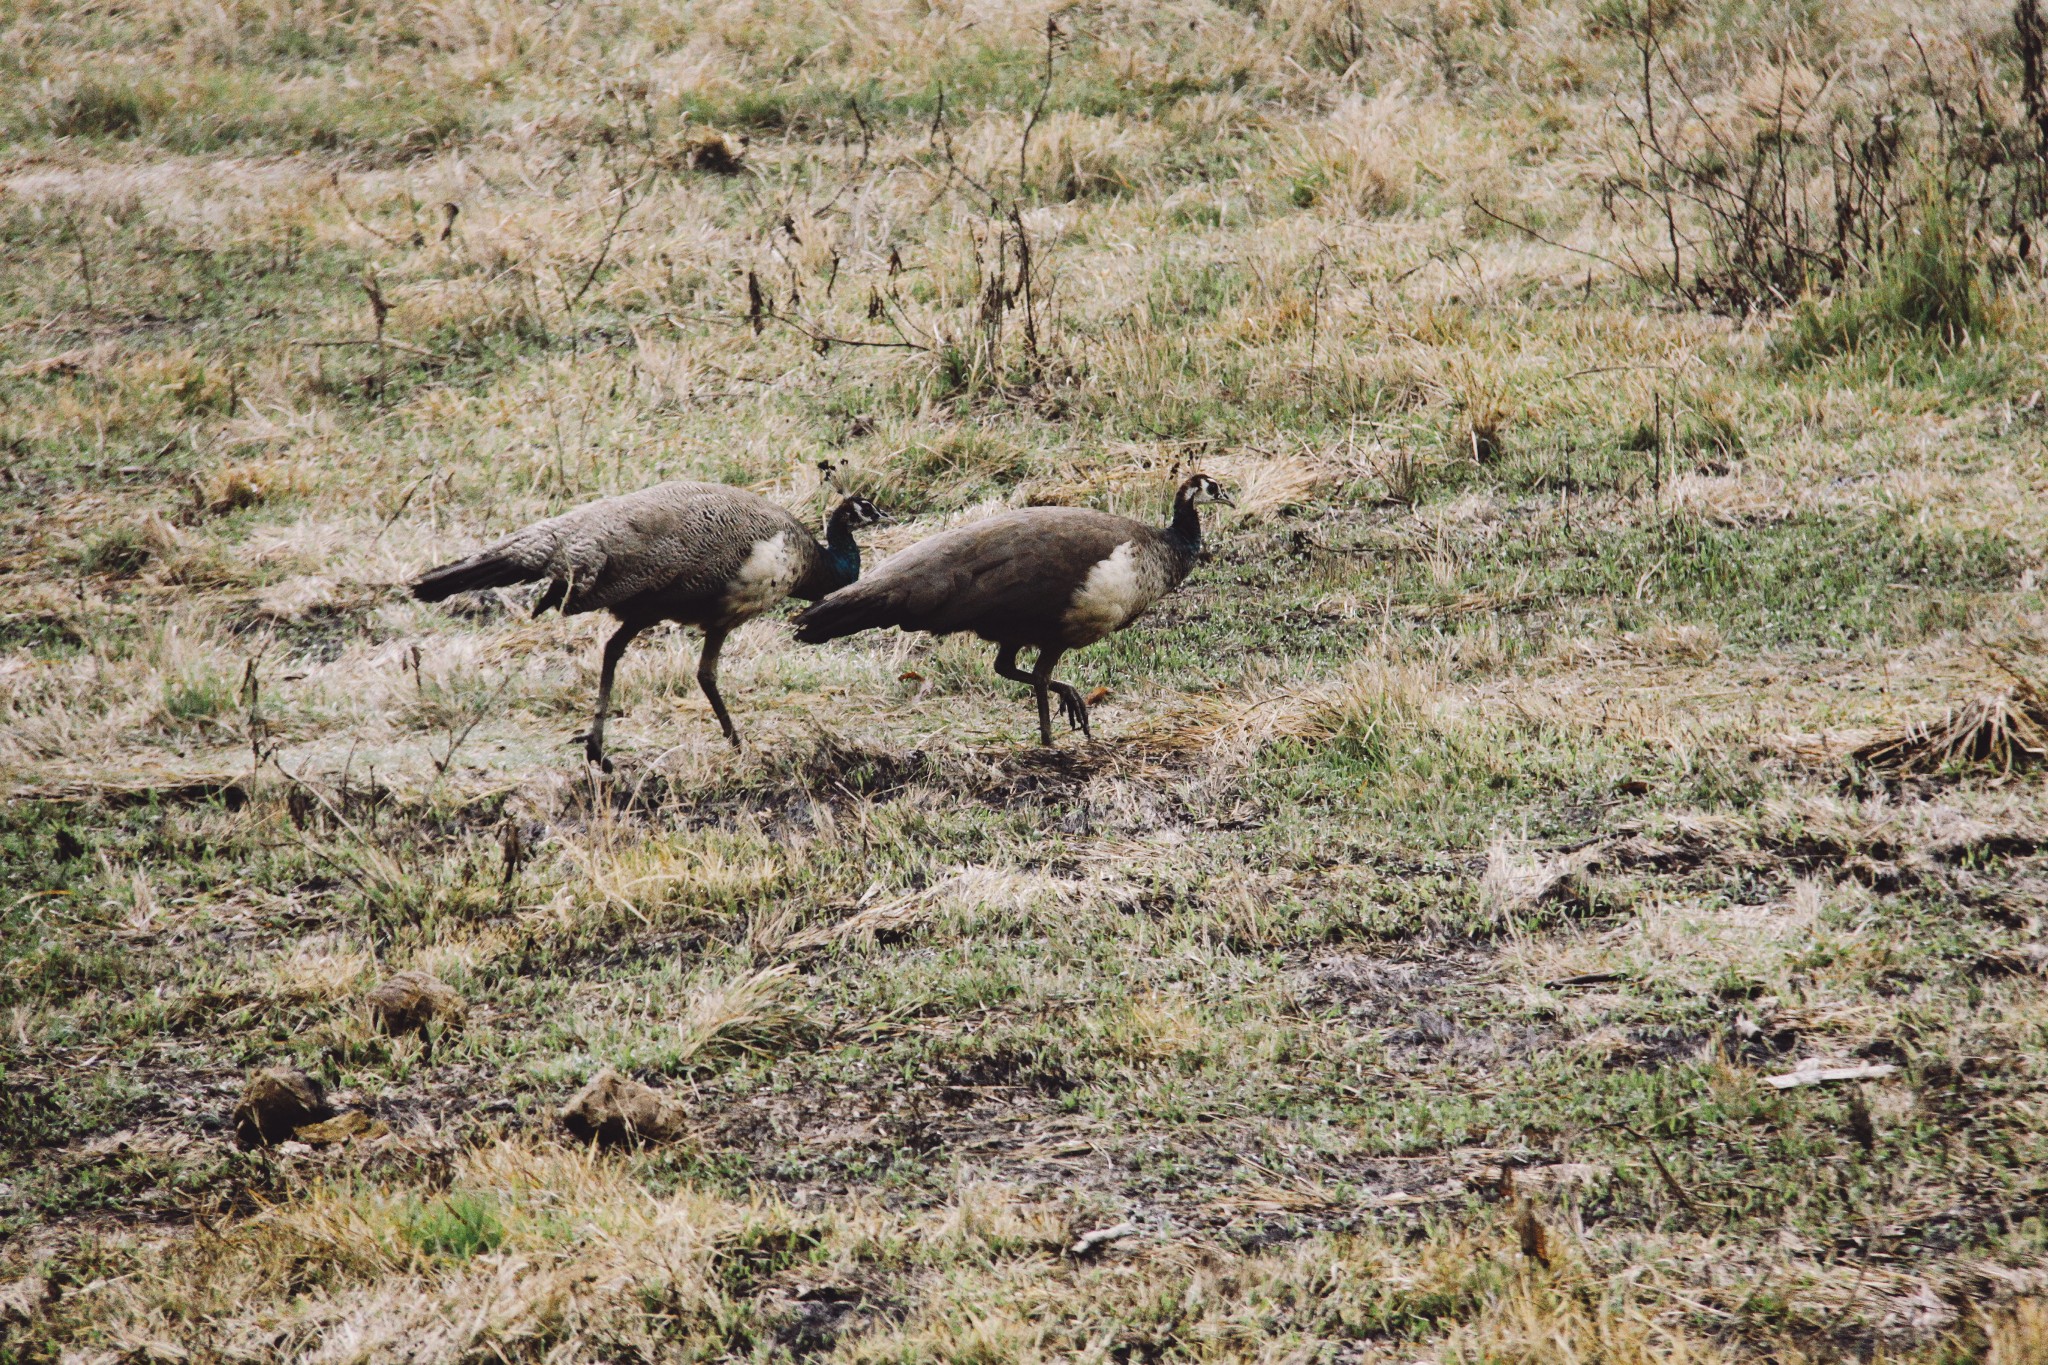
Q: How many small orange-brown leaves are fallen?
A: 2